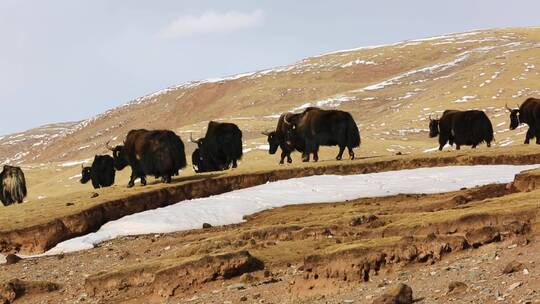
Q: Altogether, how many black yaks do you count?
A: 8